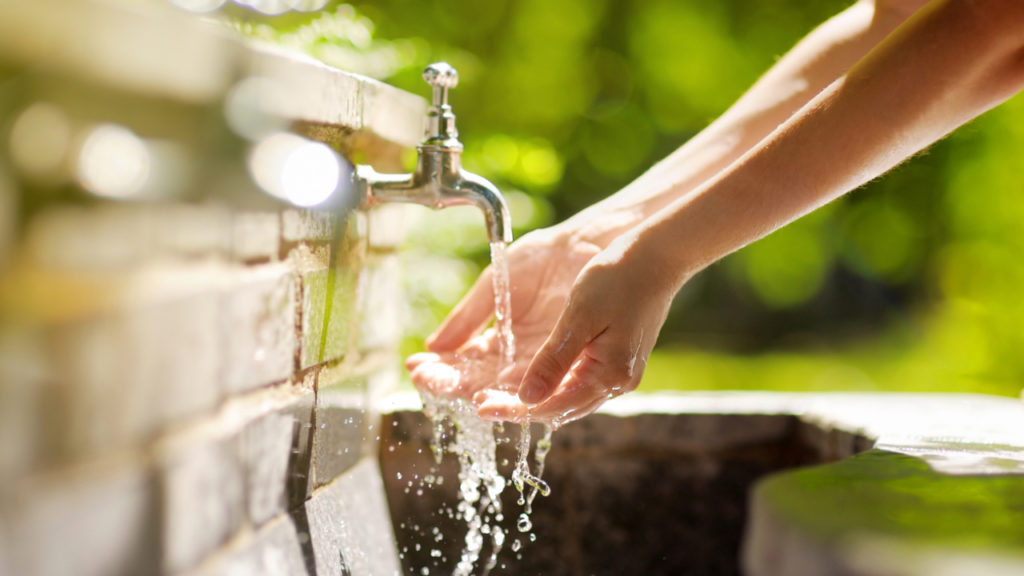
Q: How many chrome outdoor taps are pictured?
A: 1